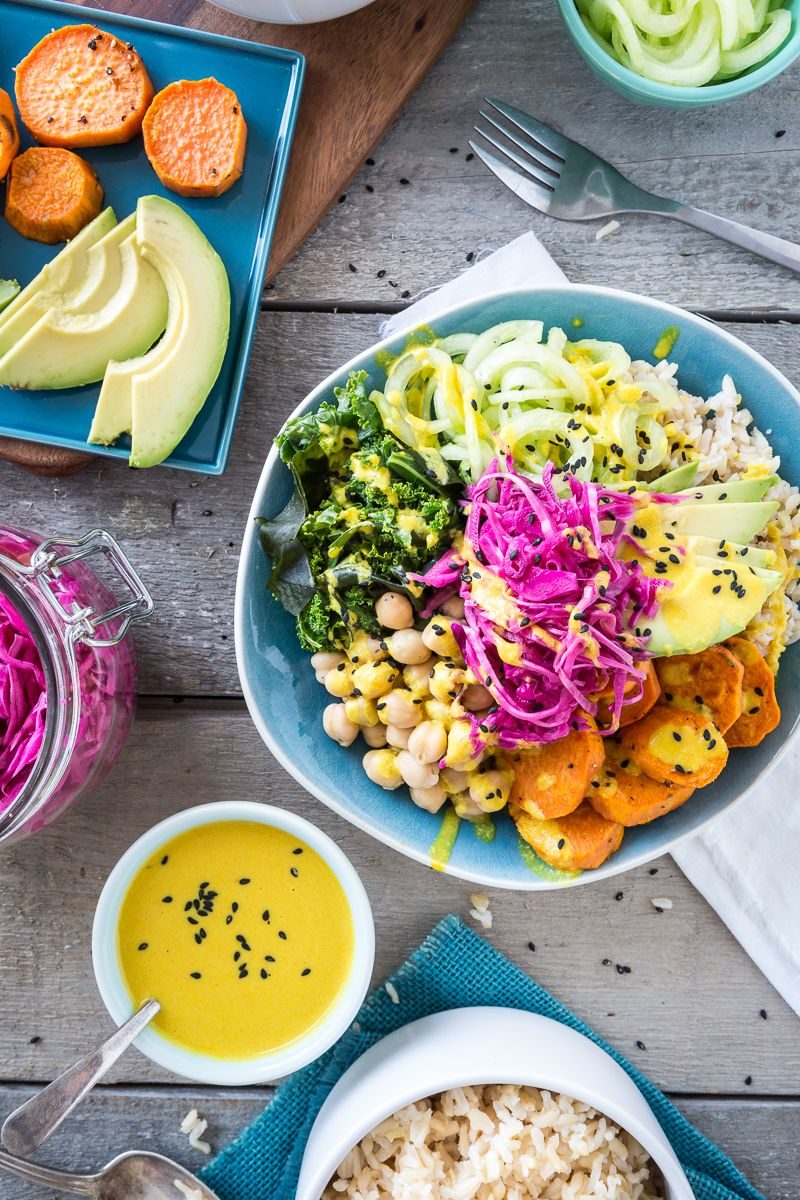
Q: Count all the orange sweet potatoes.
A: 11